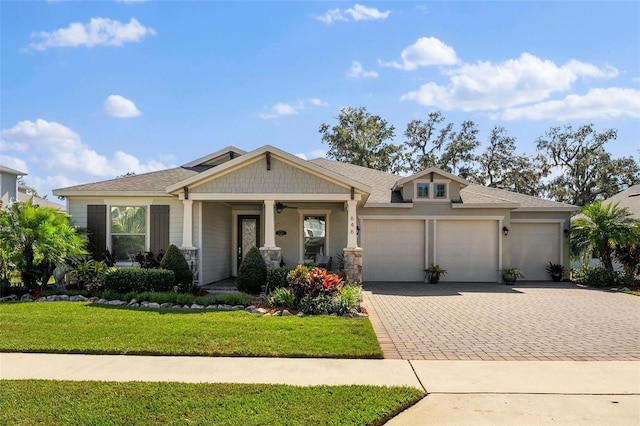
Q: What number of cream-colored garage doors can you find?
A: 3